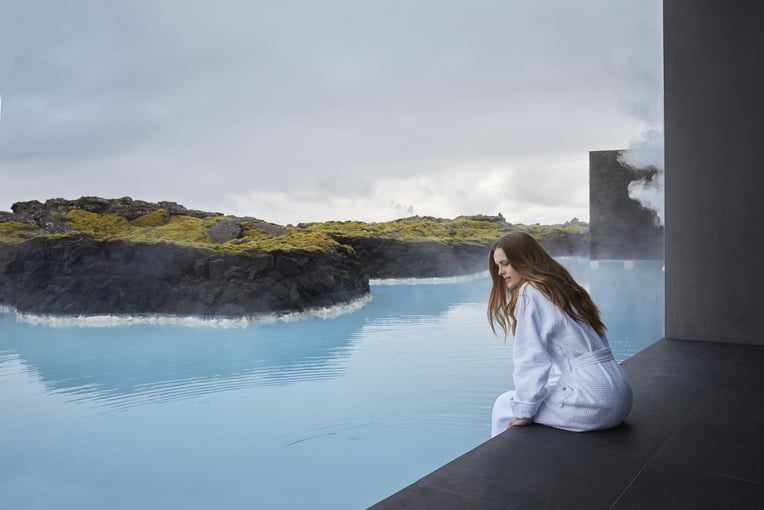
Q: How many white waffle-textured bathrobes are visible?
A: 1